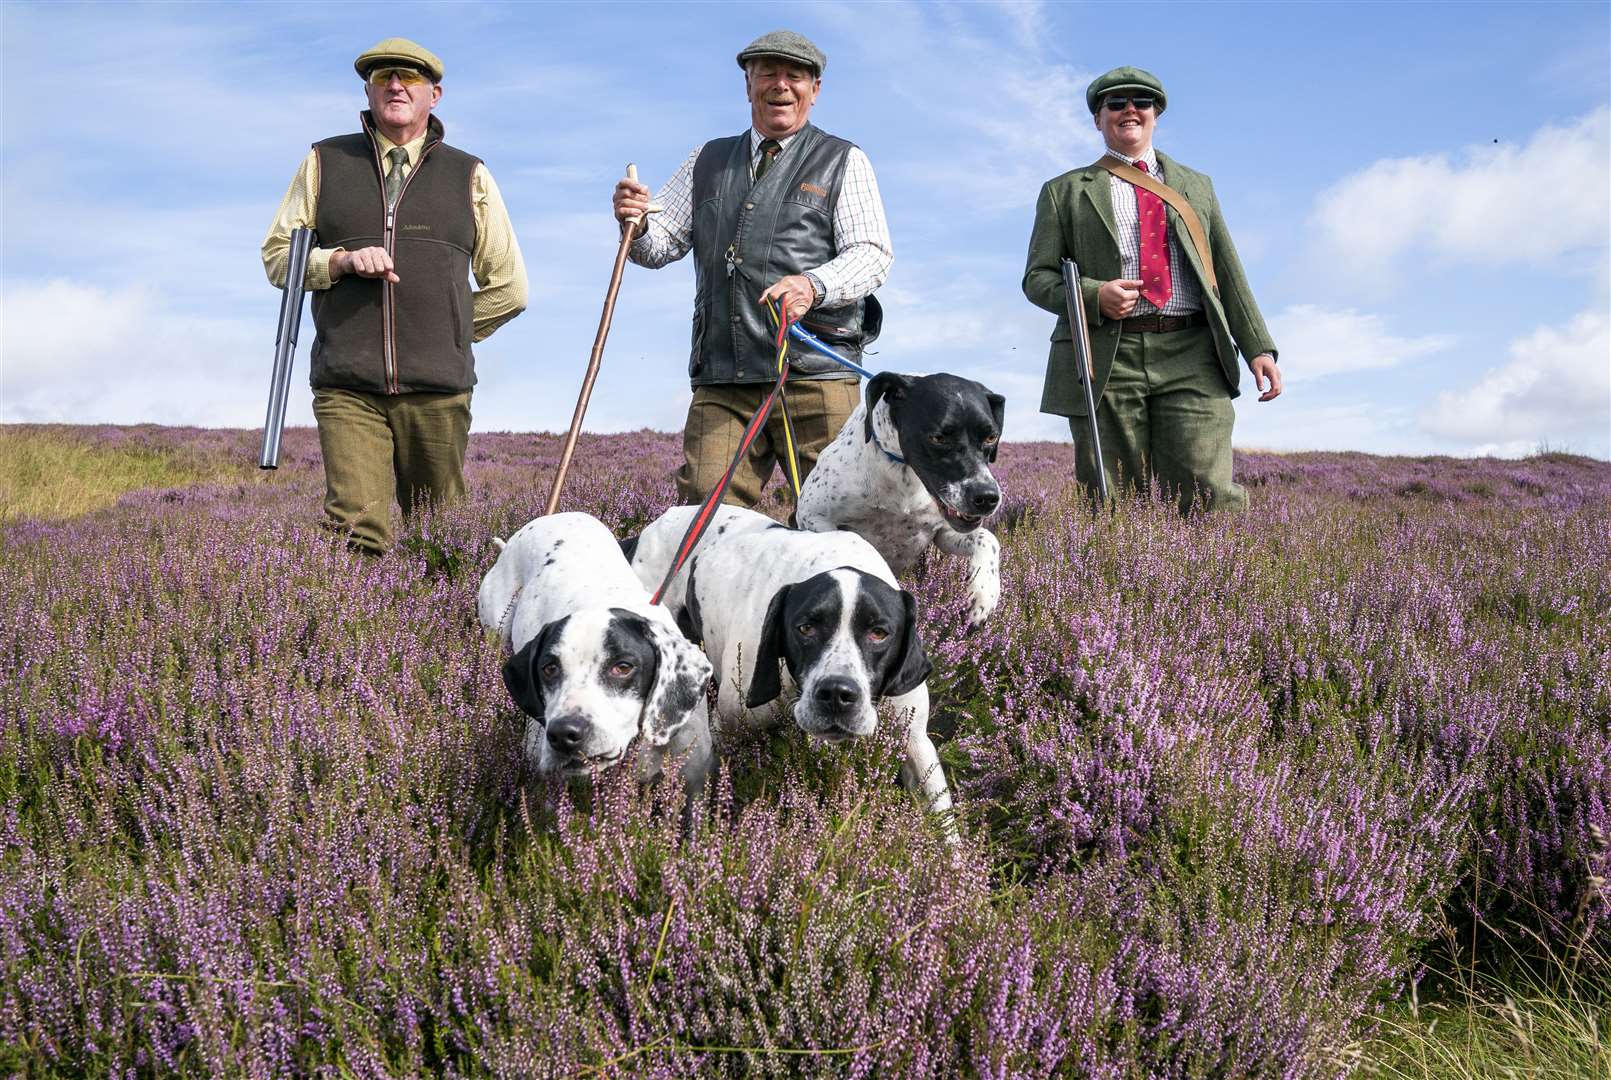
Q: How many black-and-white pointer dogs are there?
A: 3